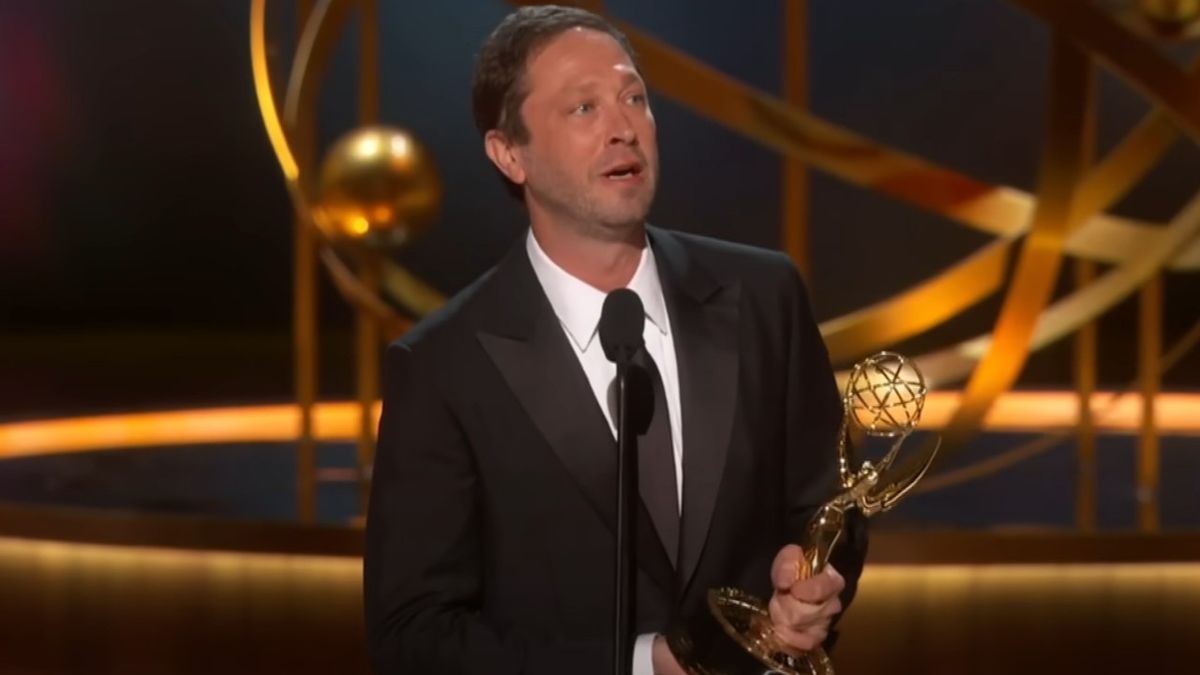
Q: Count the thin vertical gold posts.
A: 5